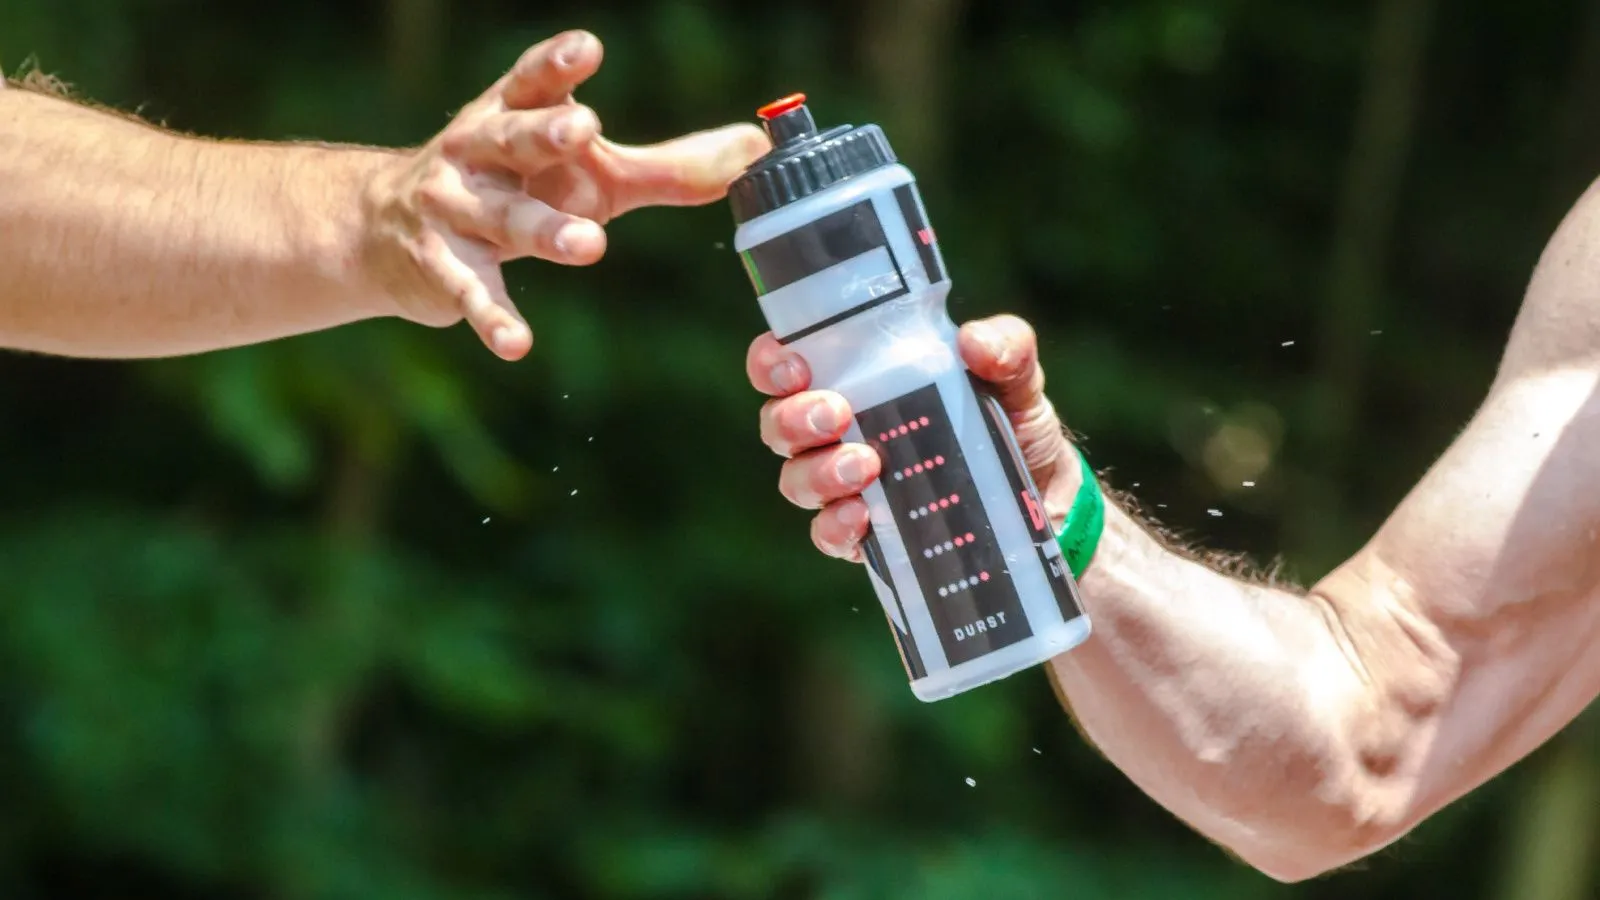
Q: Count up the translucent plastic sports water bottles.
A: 1